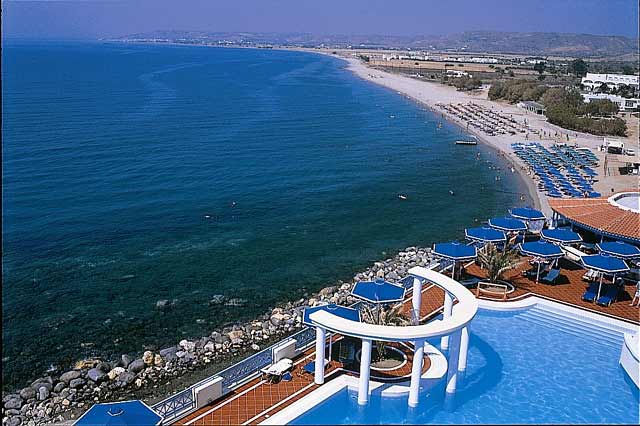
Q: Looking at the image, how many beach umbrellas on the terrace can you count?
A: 11